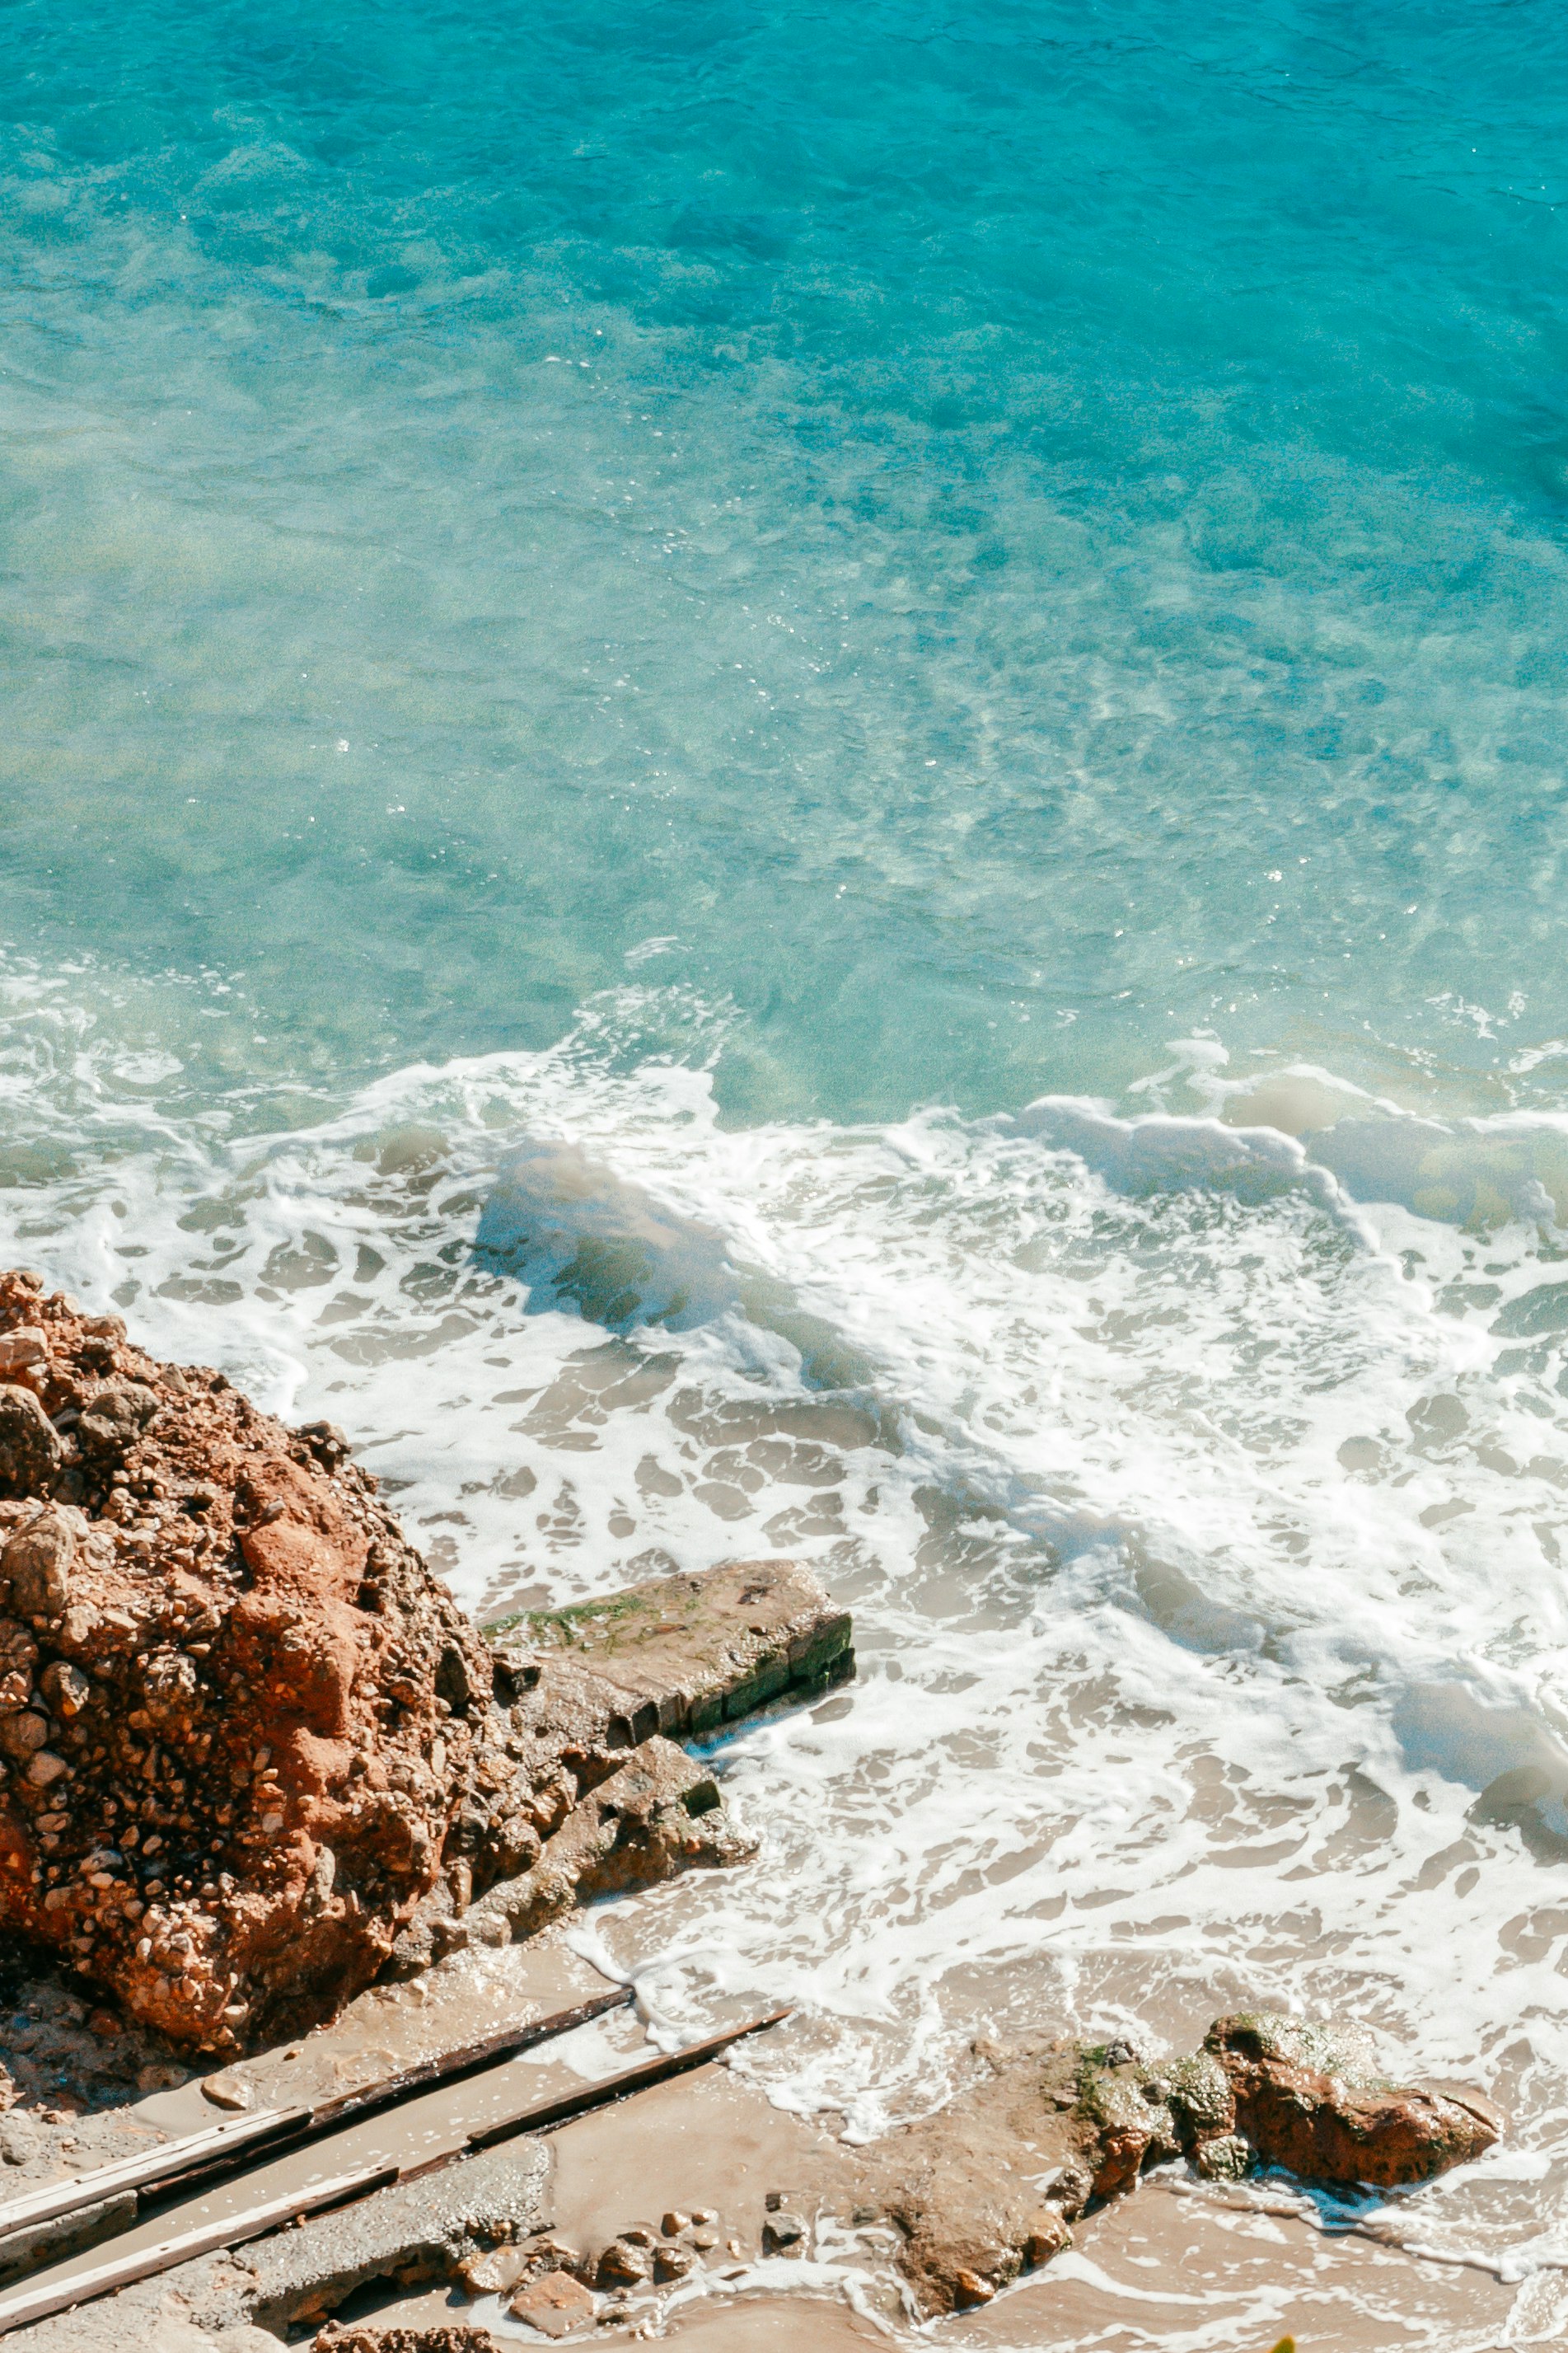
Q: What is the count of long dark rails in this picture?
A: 2